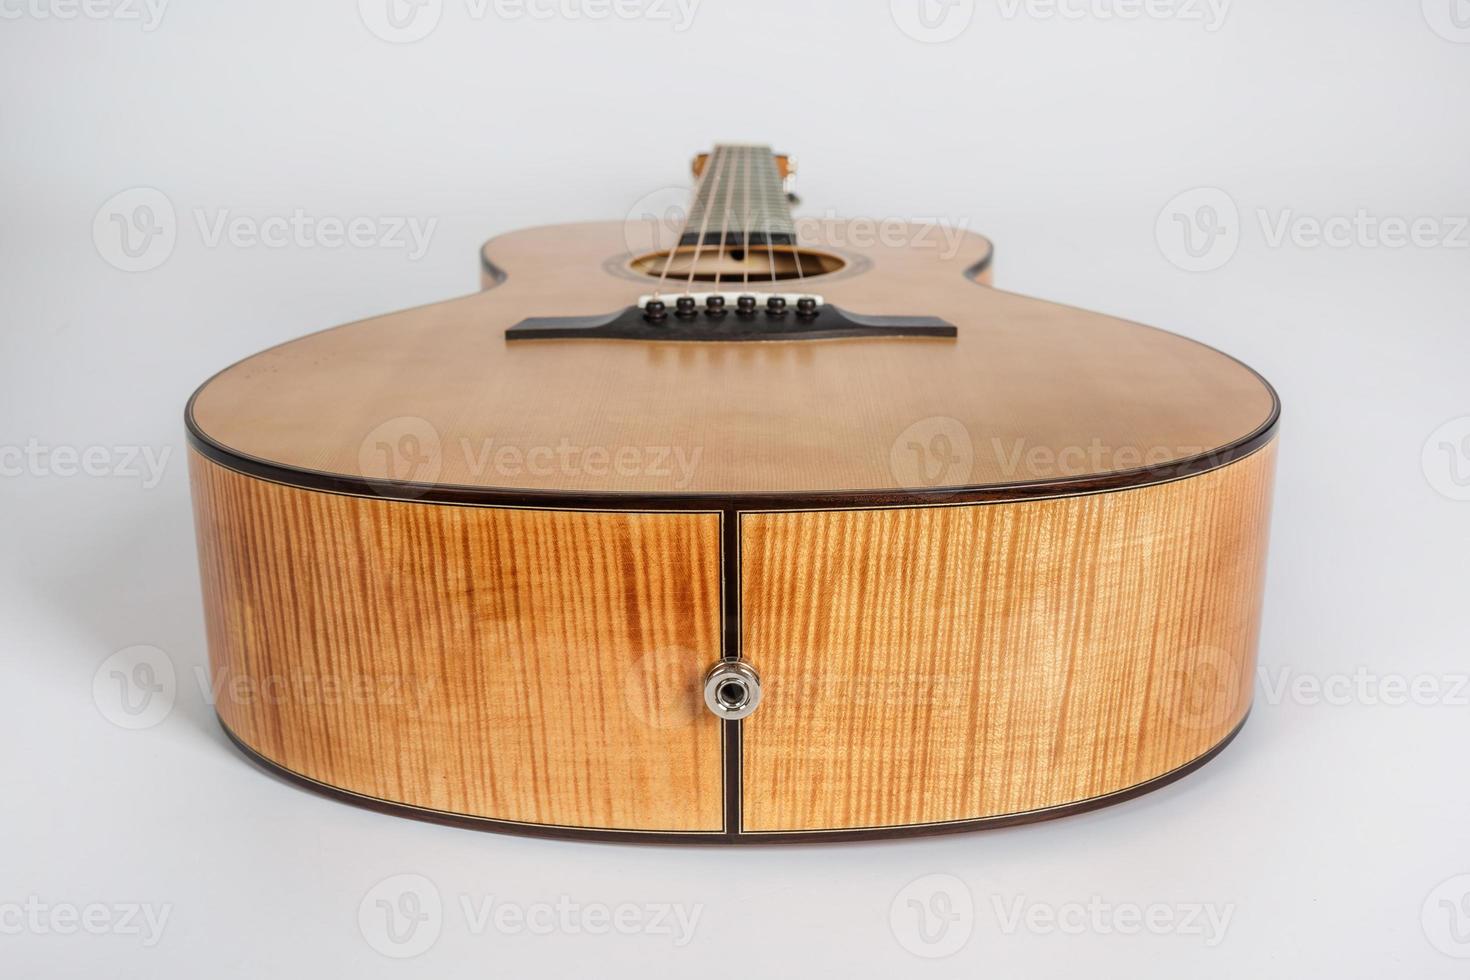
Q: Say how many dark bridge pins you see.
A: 6